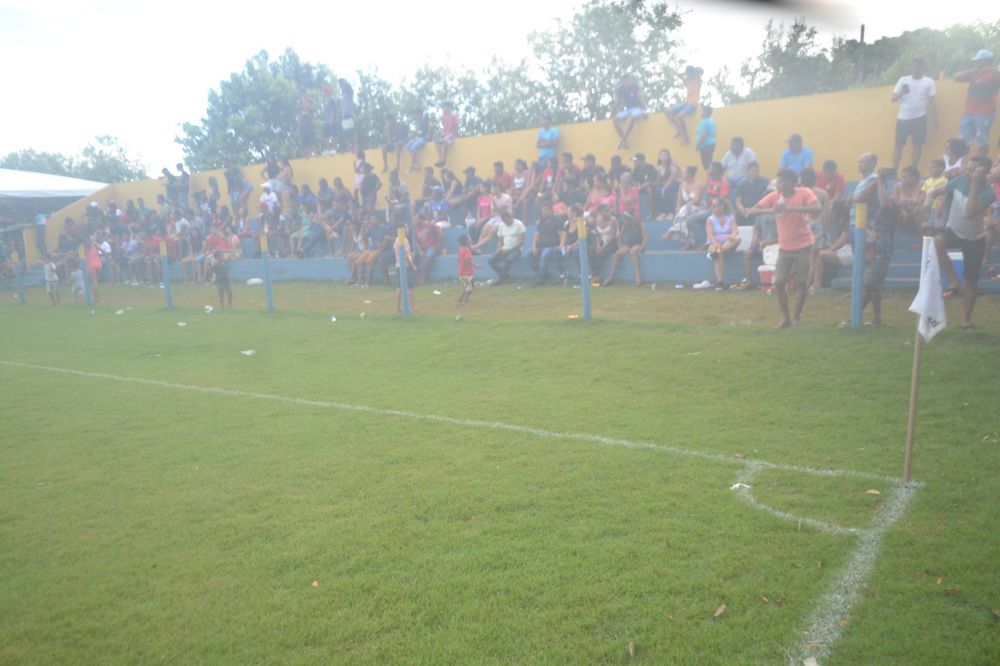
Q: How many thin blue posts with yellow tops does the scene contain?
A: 7